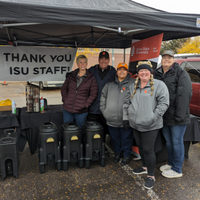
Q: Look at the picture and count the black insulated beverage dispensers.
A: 4